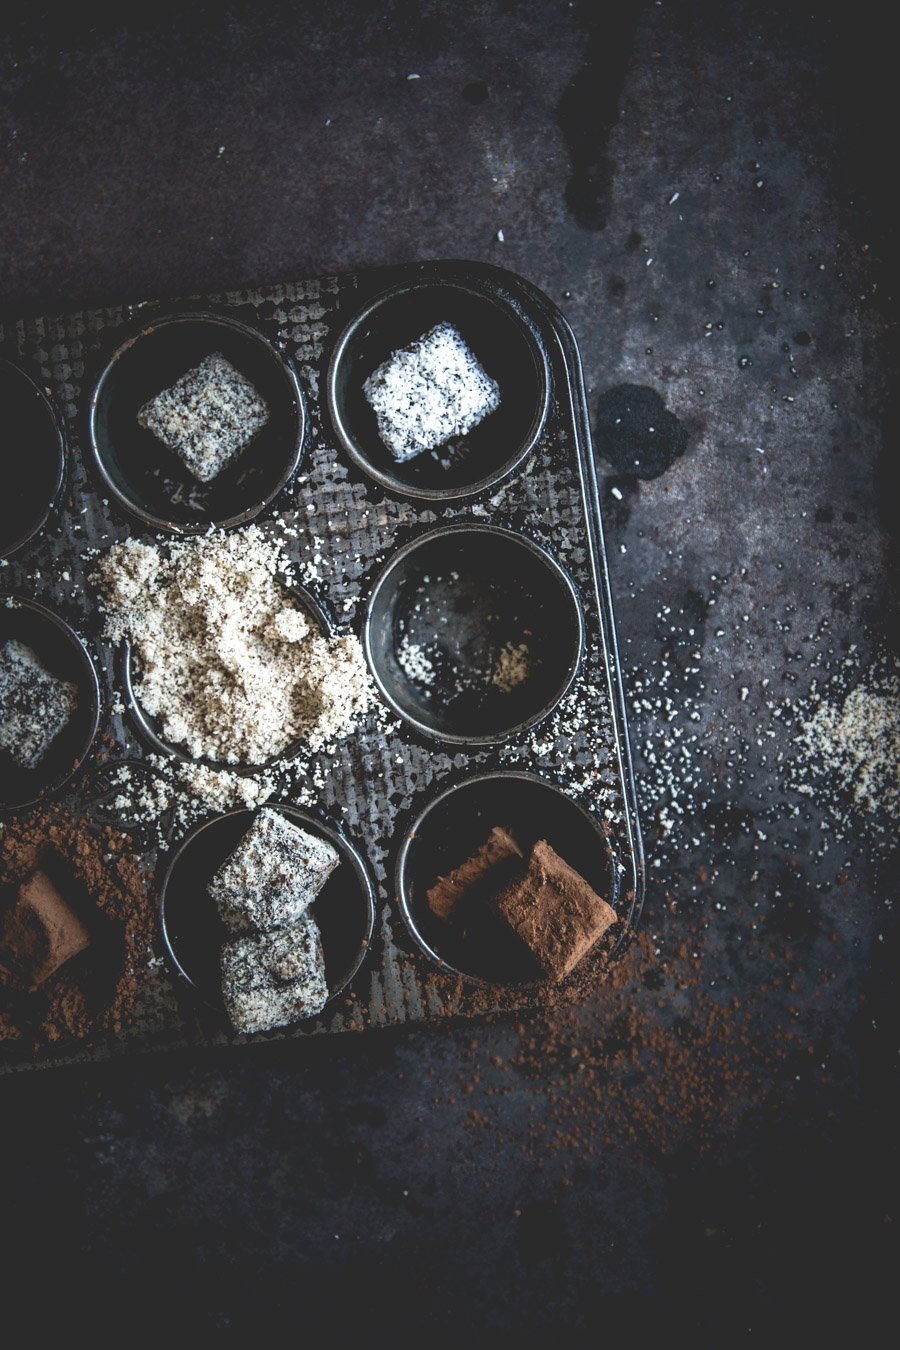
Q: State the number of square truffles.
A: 8